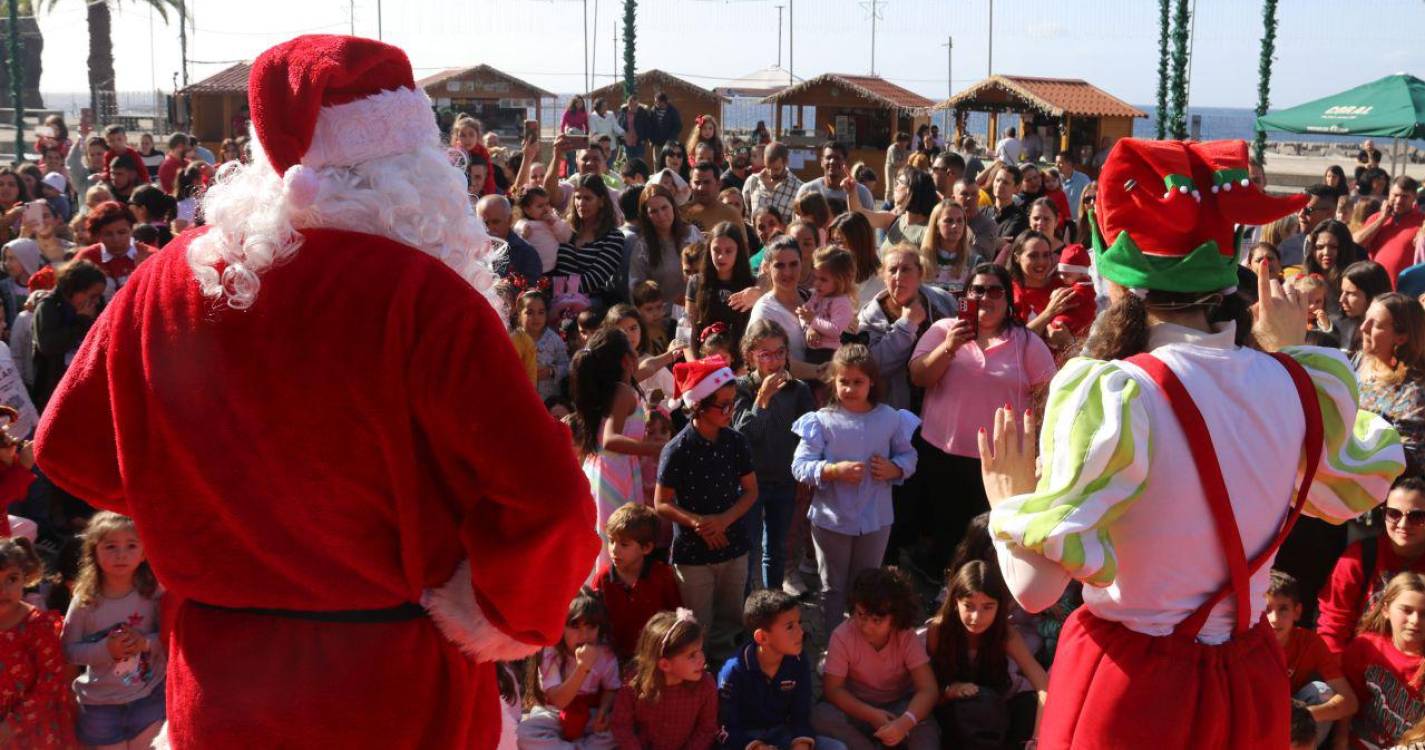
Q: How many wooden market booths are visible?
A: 5